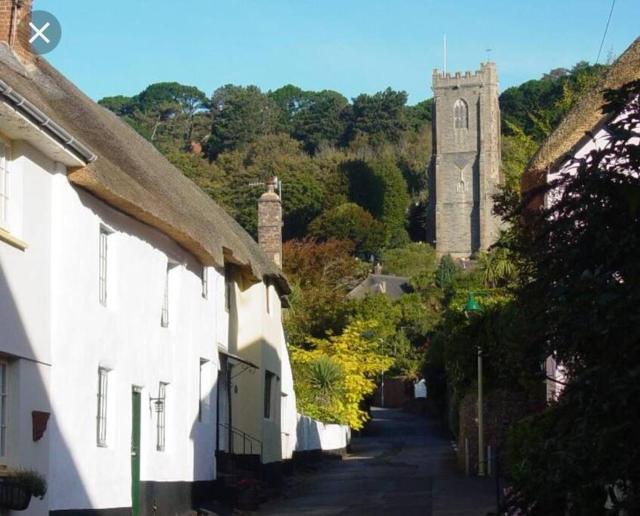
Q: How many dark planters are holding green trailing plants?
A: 1